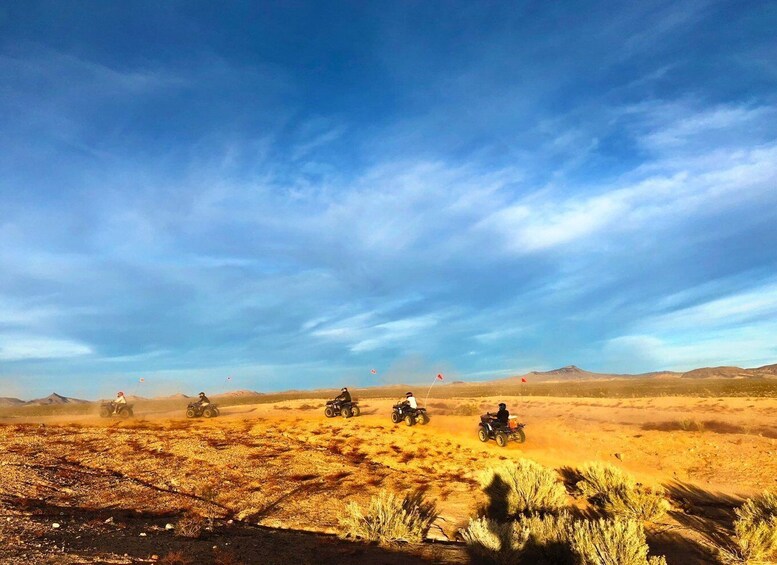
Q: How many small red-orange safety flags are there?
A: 5